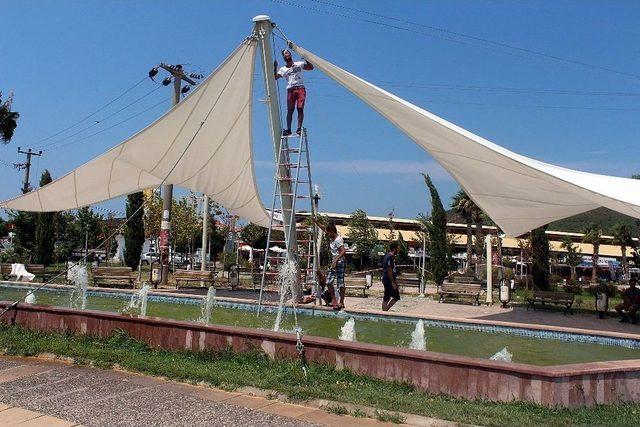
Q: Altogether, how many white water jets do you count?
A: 8